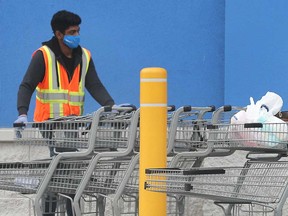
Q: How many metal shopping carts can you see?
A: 5